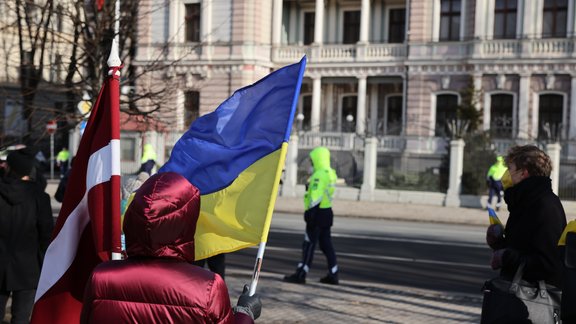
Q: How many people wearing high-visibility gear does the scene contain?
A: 4